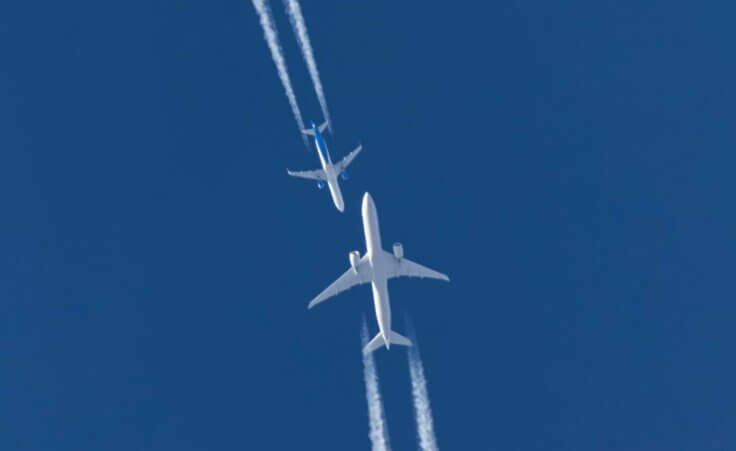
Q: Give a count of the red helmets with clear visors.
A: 0